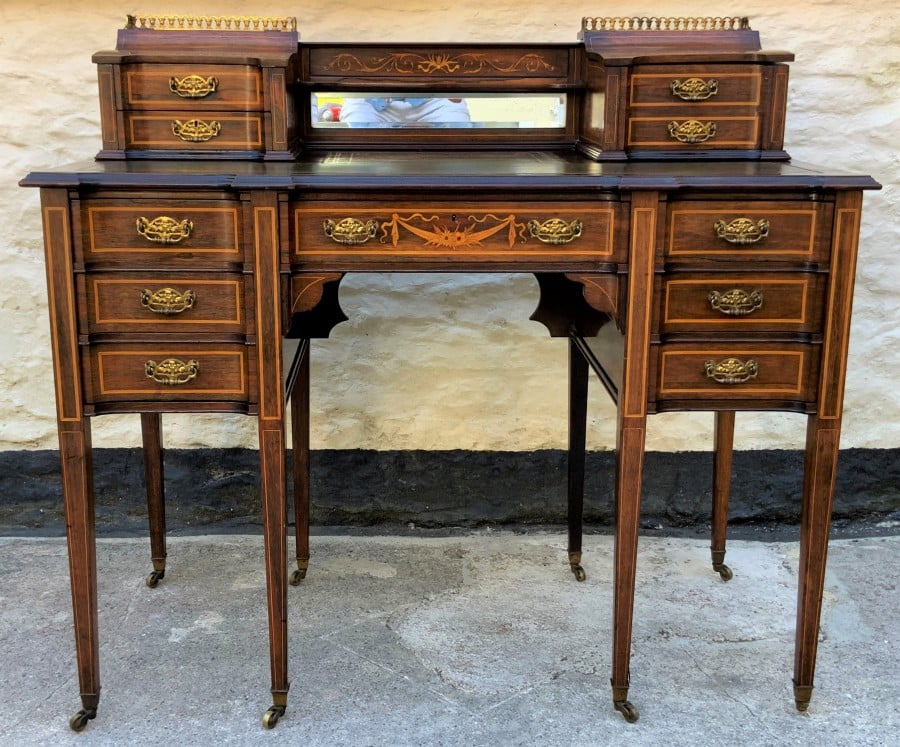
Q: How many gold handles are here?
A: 12